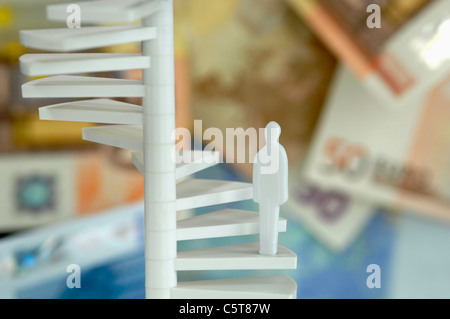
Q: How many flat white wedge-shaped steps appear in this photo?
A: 11